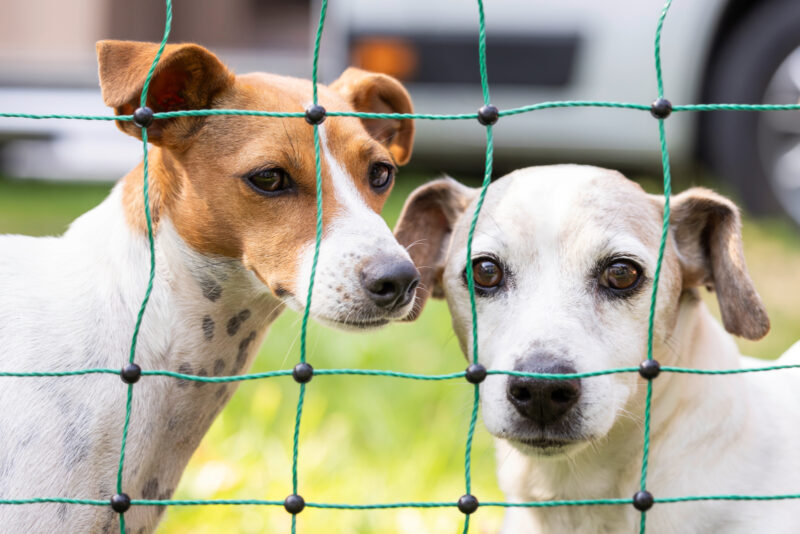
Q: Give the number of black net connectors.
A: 12